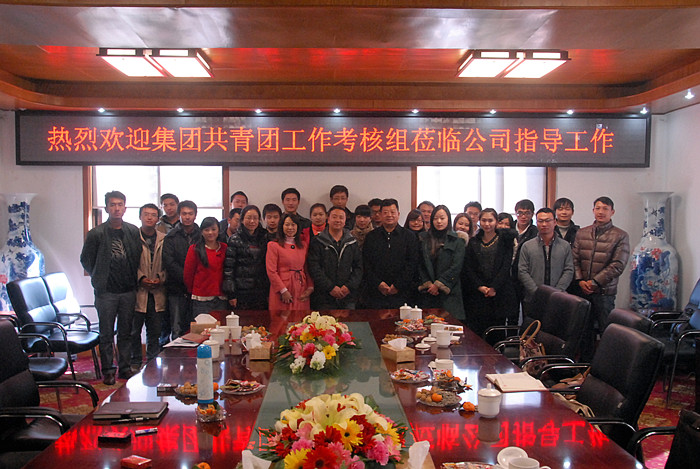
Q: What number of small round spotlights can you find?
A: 9